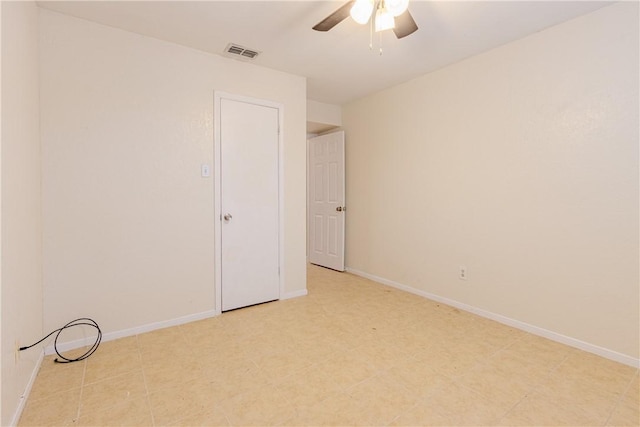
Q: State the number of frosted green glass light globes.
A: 0